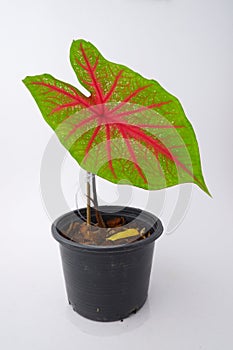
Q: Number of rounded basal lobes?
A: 2